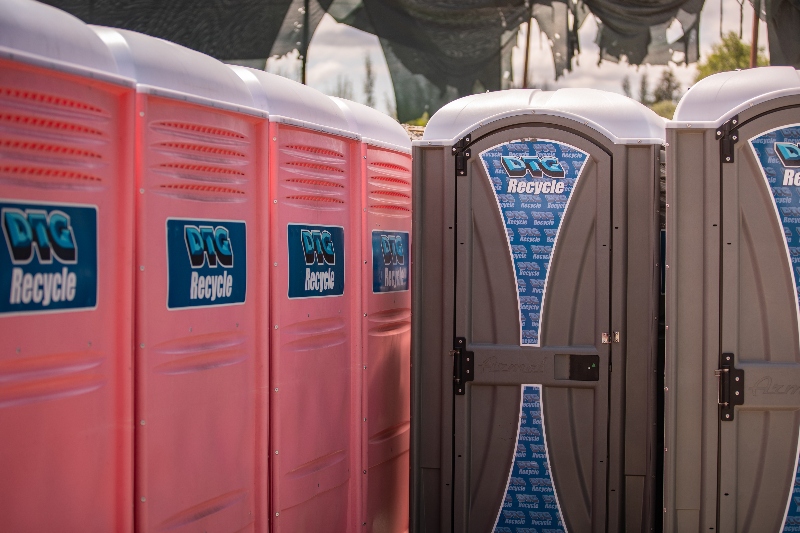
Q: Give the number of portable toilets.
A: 6